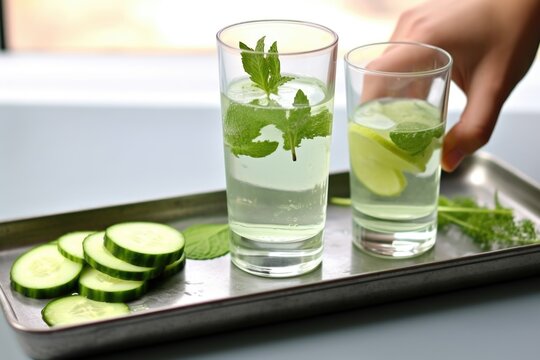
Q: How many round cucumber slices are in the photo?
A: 7